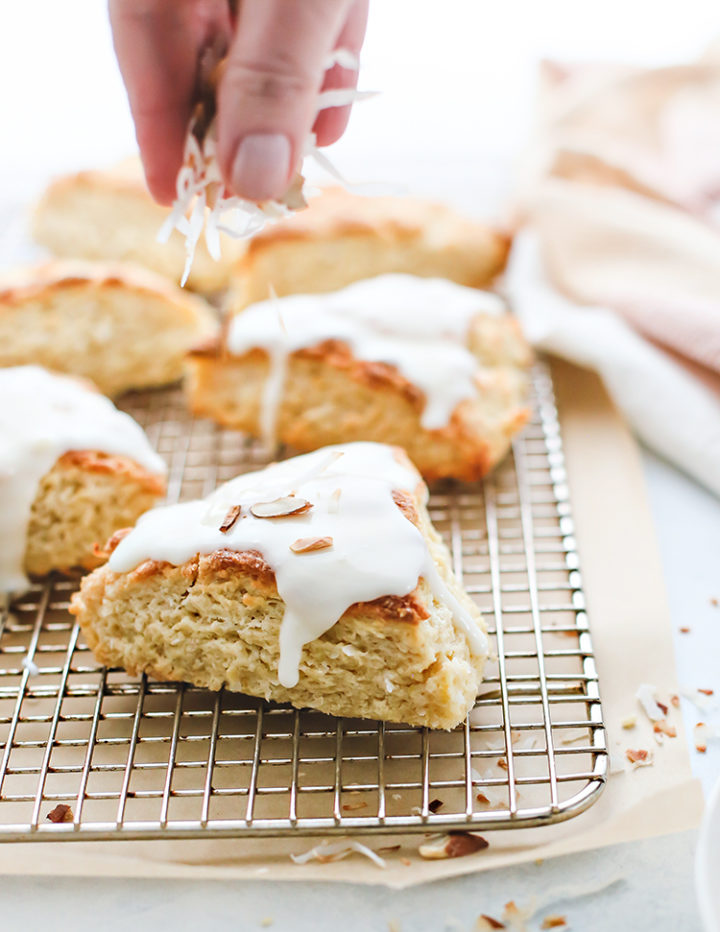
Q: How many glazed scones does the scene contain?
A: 3